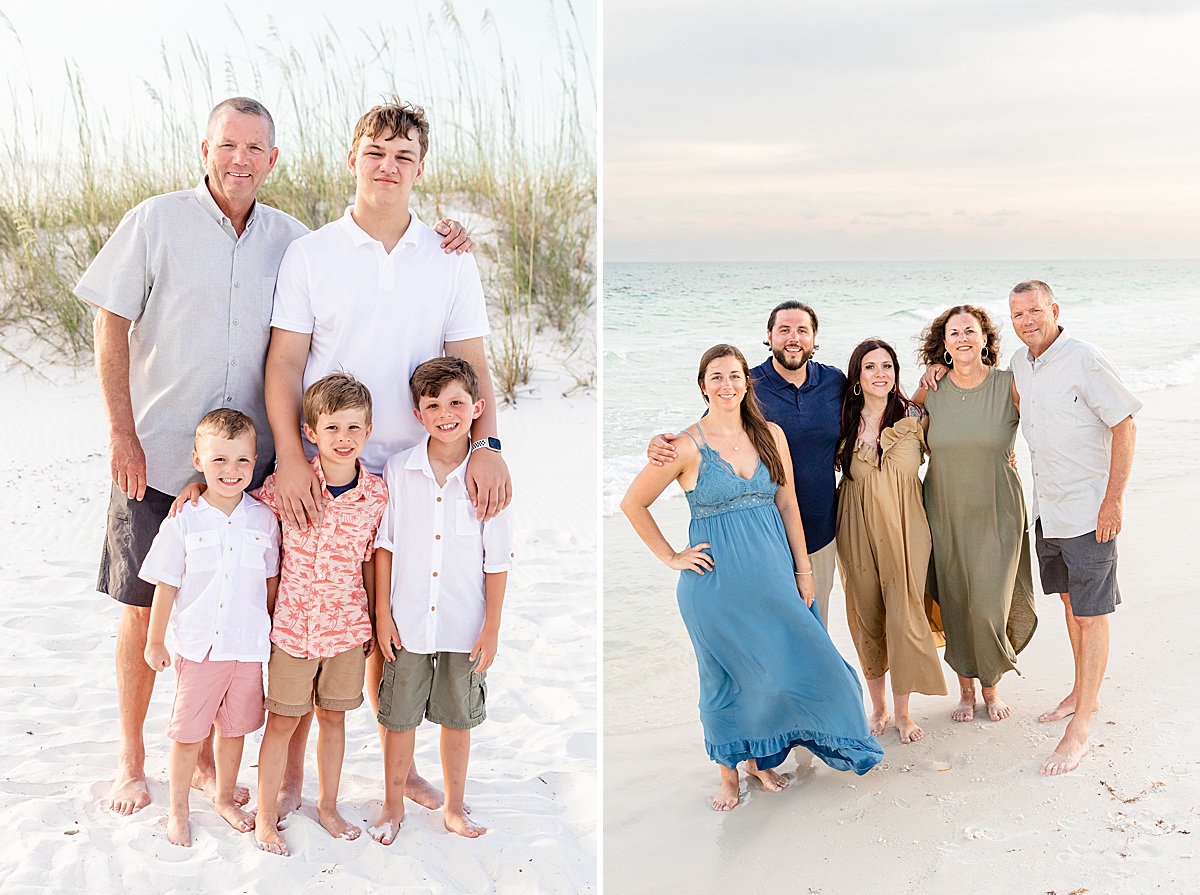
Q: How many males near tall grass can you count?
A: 5